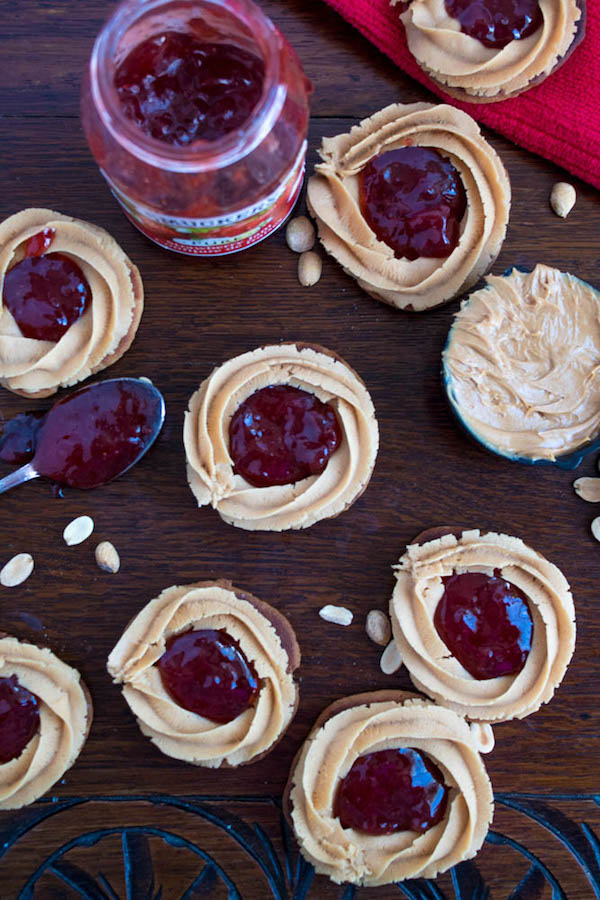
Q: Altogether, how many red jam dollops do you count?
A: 8